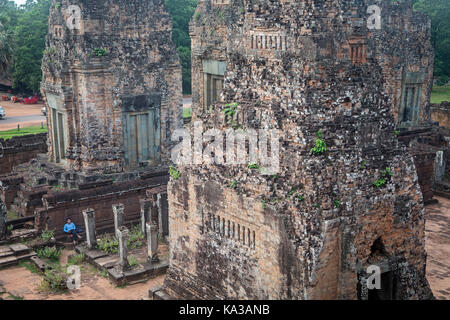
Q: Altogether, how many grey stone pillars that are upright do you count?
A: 6